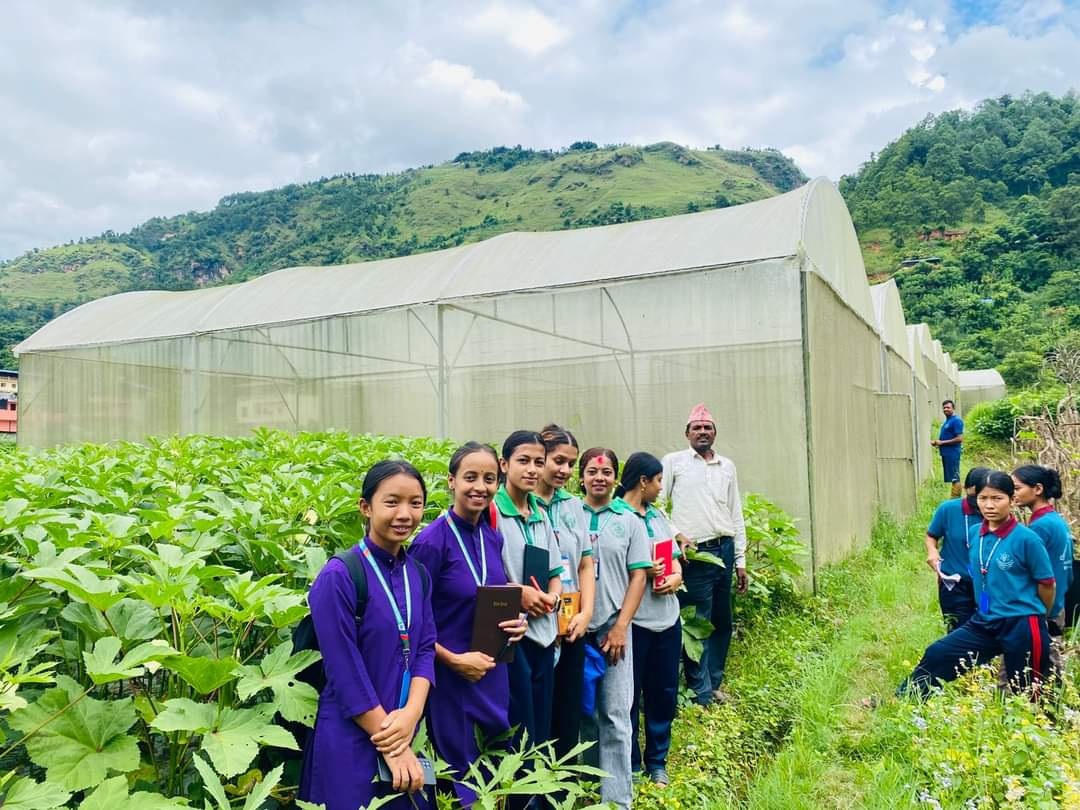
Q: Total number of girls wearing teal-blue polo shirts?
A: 3